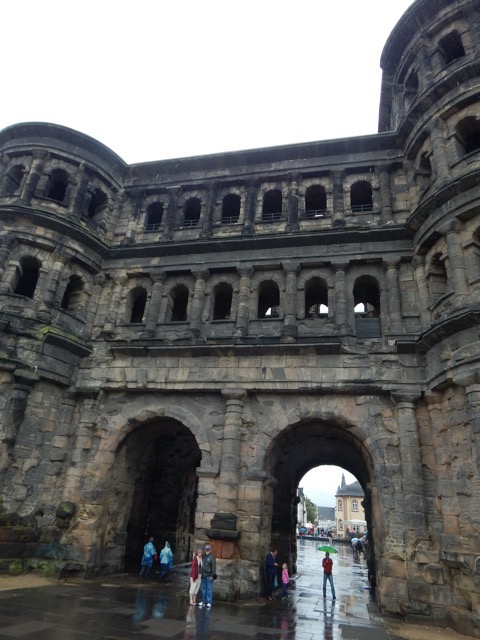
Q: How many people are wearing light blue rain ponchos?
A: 2